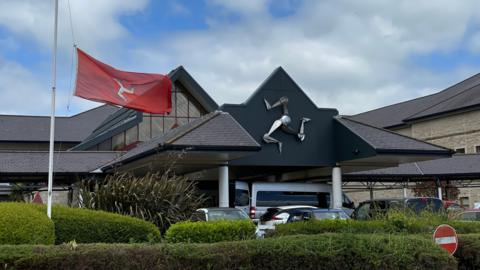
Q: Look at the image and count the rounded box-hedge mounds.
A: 3